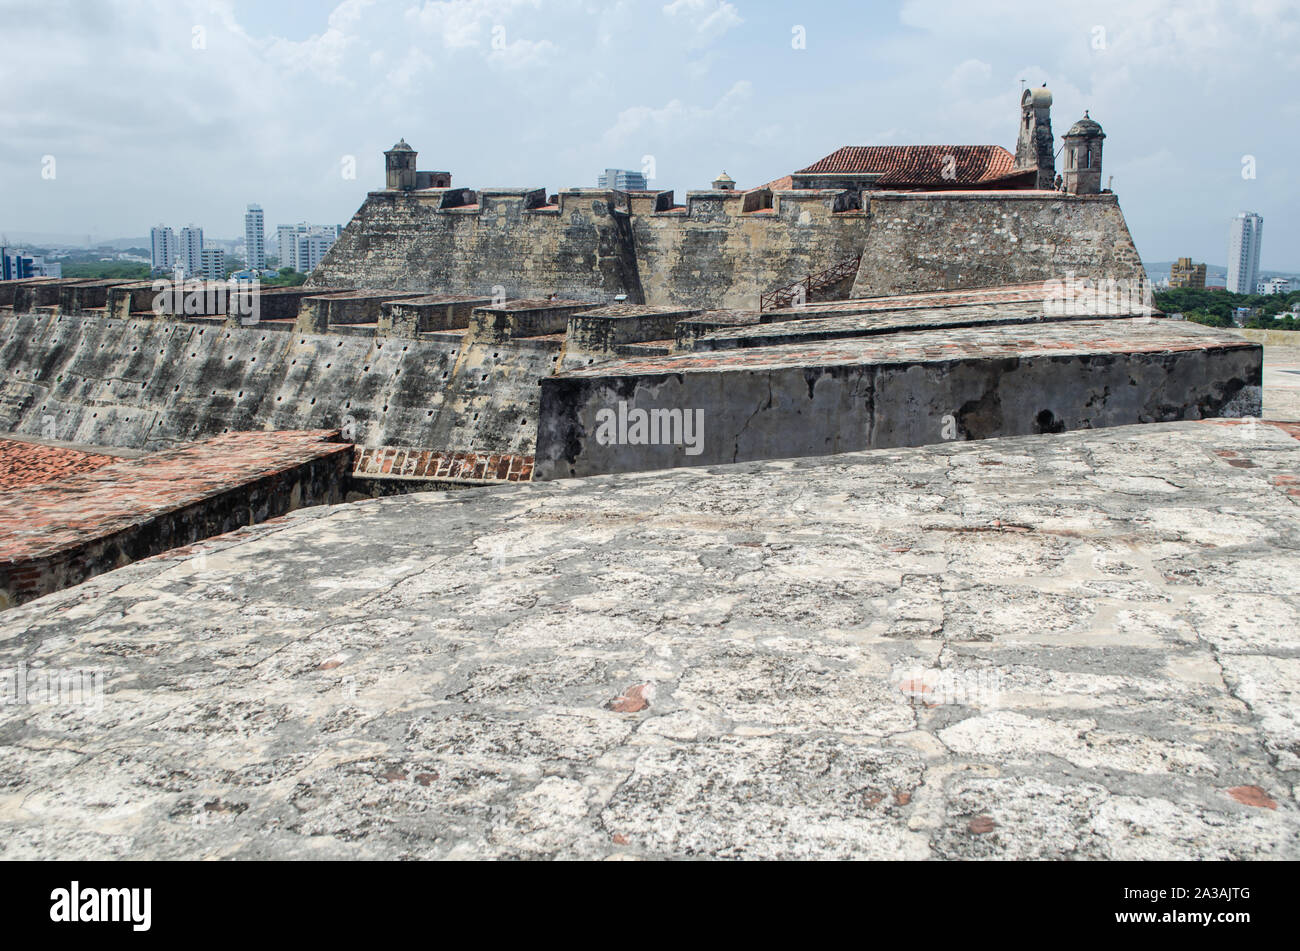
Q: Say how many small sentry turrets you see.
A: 3